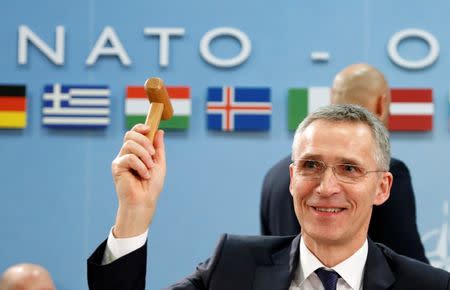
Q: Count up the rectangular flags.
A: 6